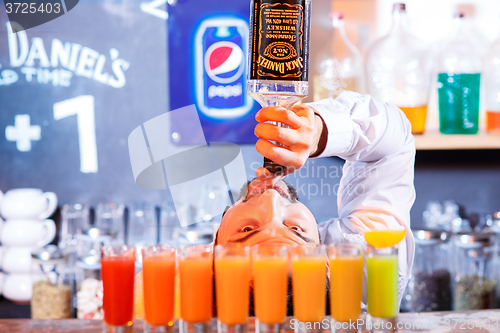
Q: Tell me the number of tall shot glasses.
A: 8